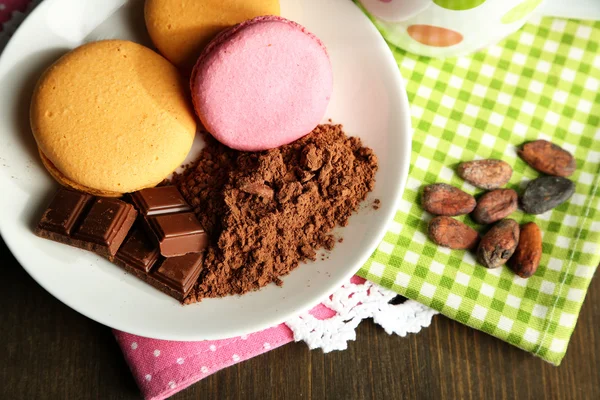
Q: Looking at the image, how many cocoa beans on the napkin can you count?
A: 8